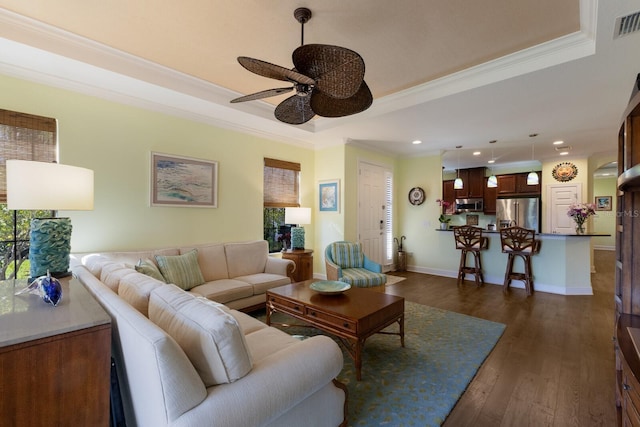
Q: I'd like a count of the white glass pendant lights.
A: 3